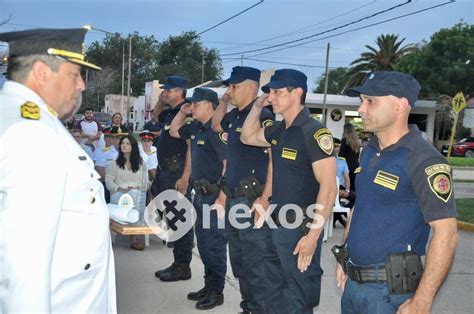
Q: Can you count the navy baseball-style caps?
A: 5